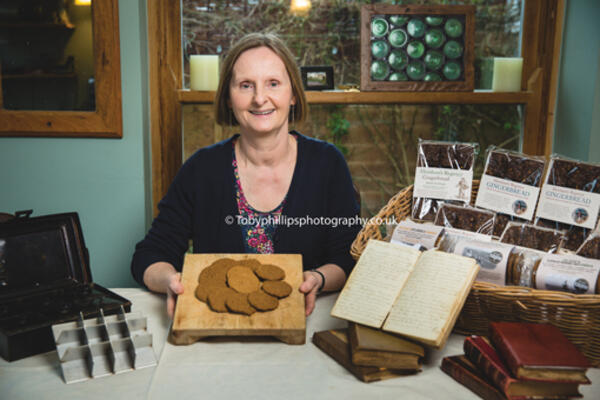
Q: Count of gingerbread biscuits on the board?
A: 10